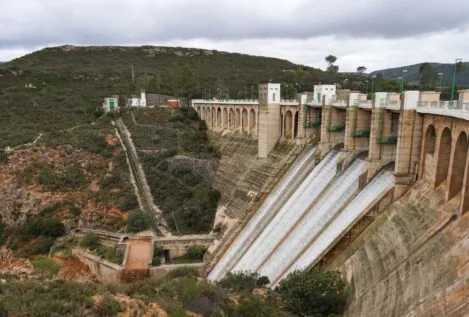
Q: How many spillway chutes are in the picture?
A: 4